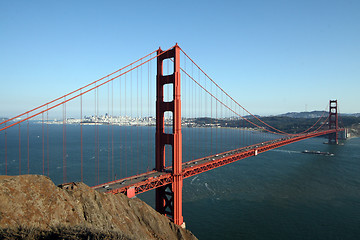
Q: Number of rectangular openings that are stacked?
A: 4